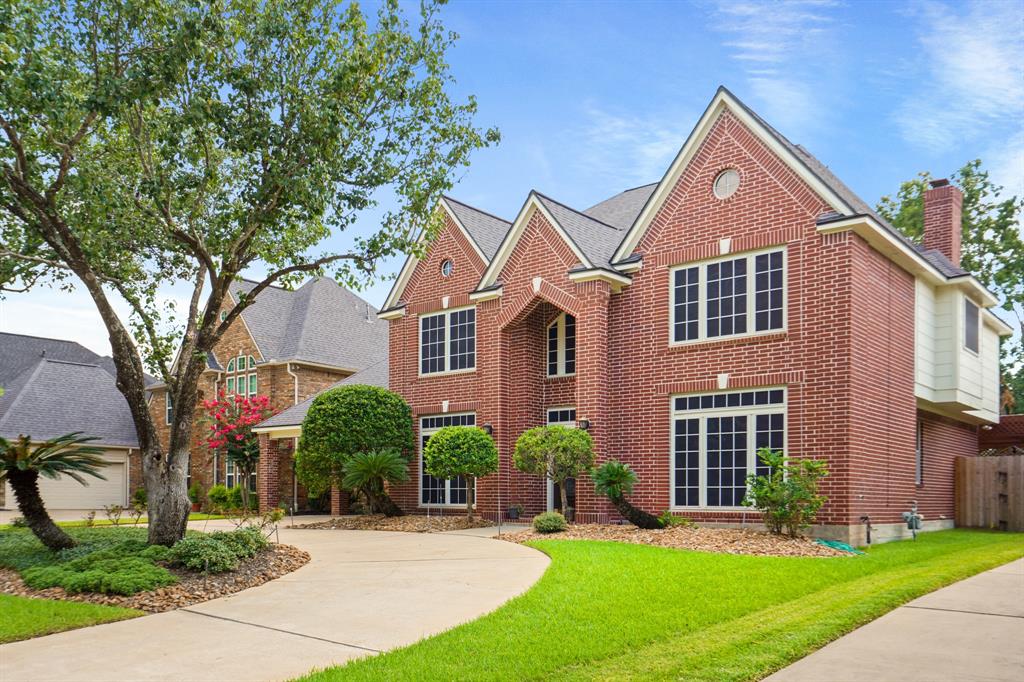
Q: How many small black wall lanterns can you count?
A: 2